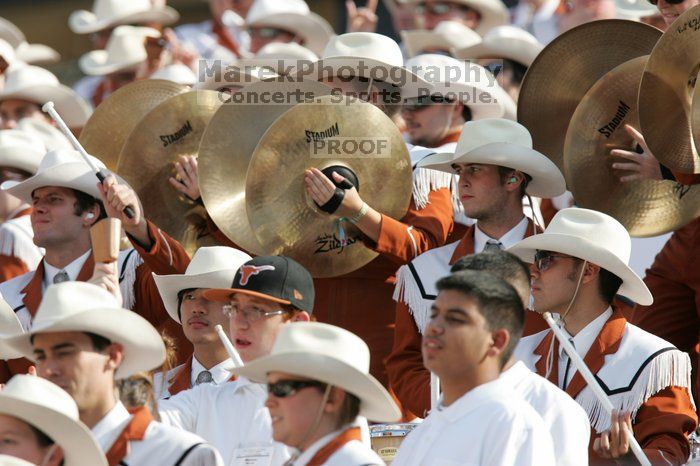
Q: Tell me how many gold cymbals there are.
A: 7